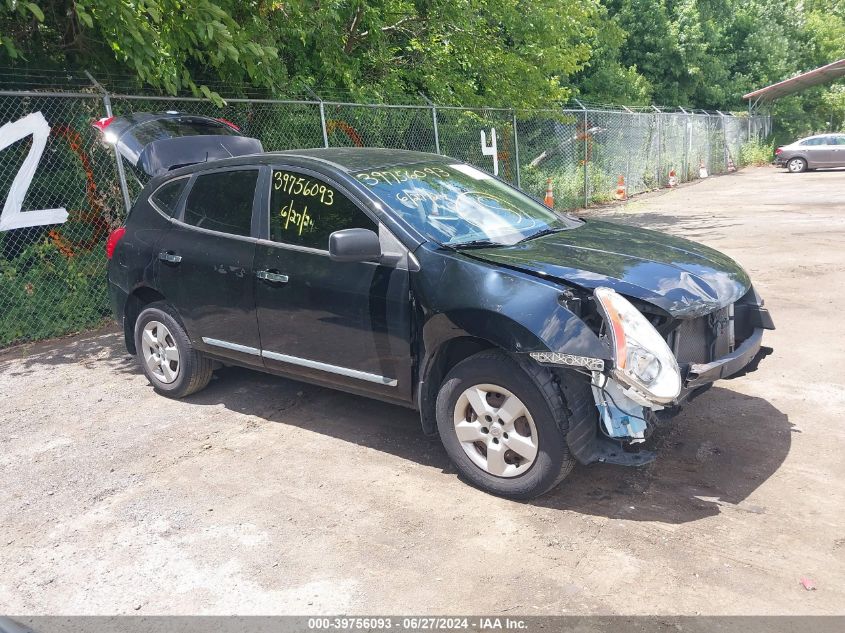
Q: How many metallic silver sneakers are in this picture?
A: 0